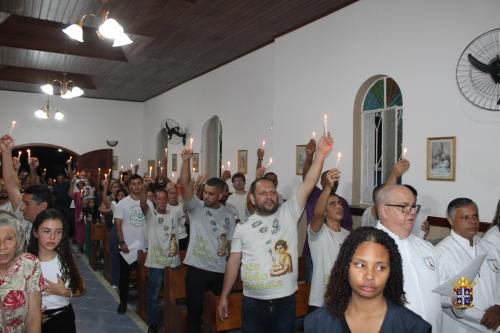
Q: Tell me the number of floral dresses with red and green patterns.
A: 1